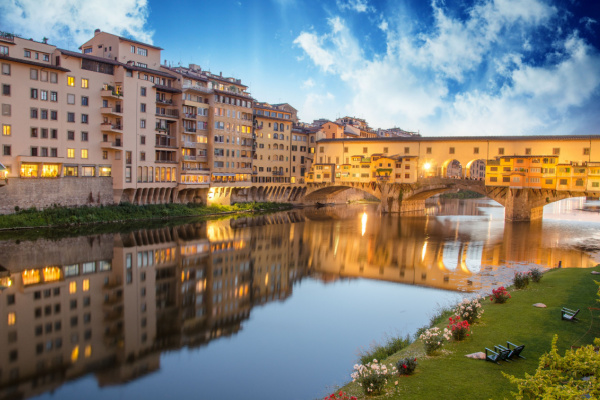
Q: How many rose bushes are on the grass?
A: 9